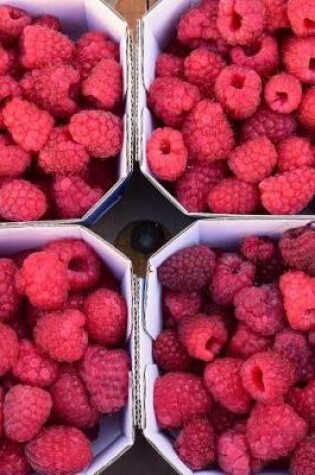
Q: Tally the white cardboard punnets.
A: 4